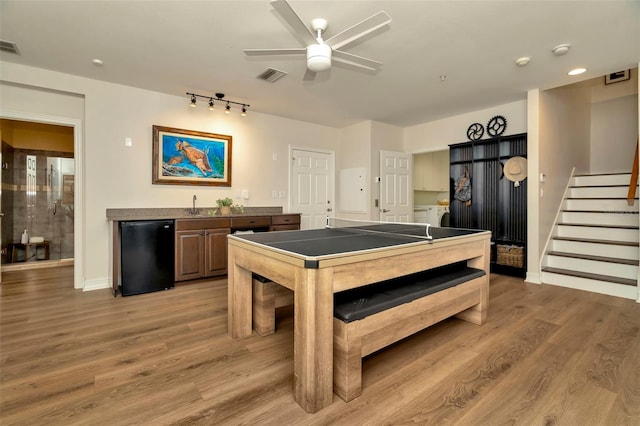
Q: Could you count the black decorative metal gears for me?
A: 2